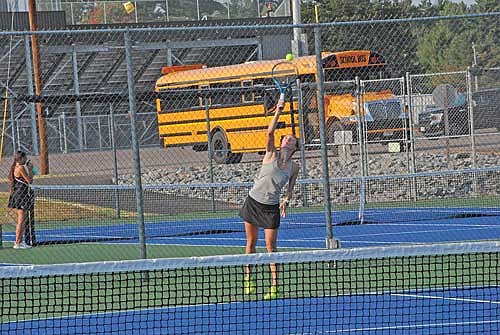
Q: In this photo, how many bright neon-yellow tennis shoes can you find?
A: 2